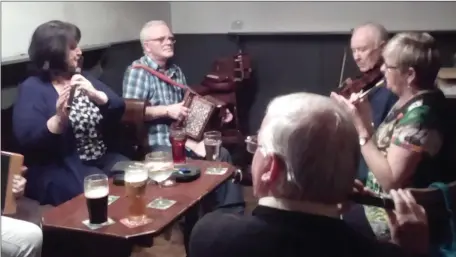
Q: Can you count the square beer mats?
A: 5